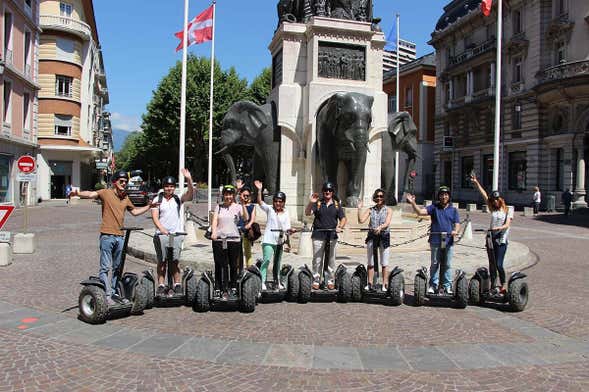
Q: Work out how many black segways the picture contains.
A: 8